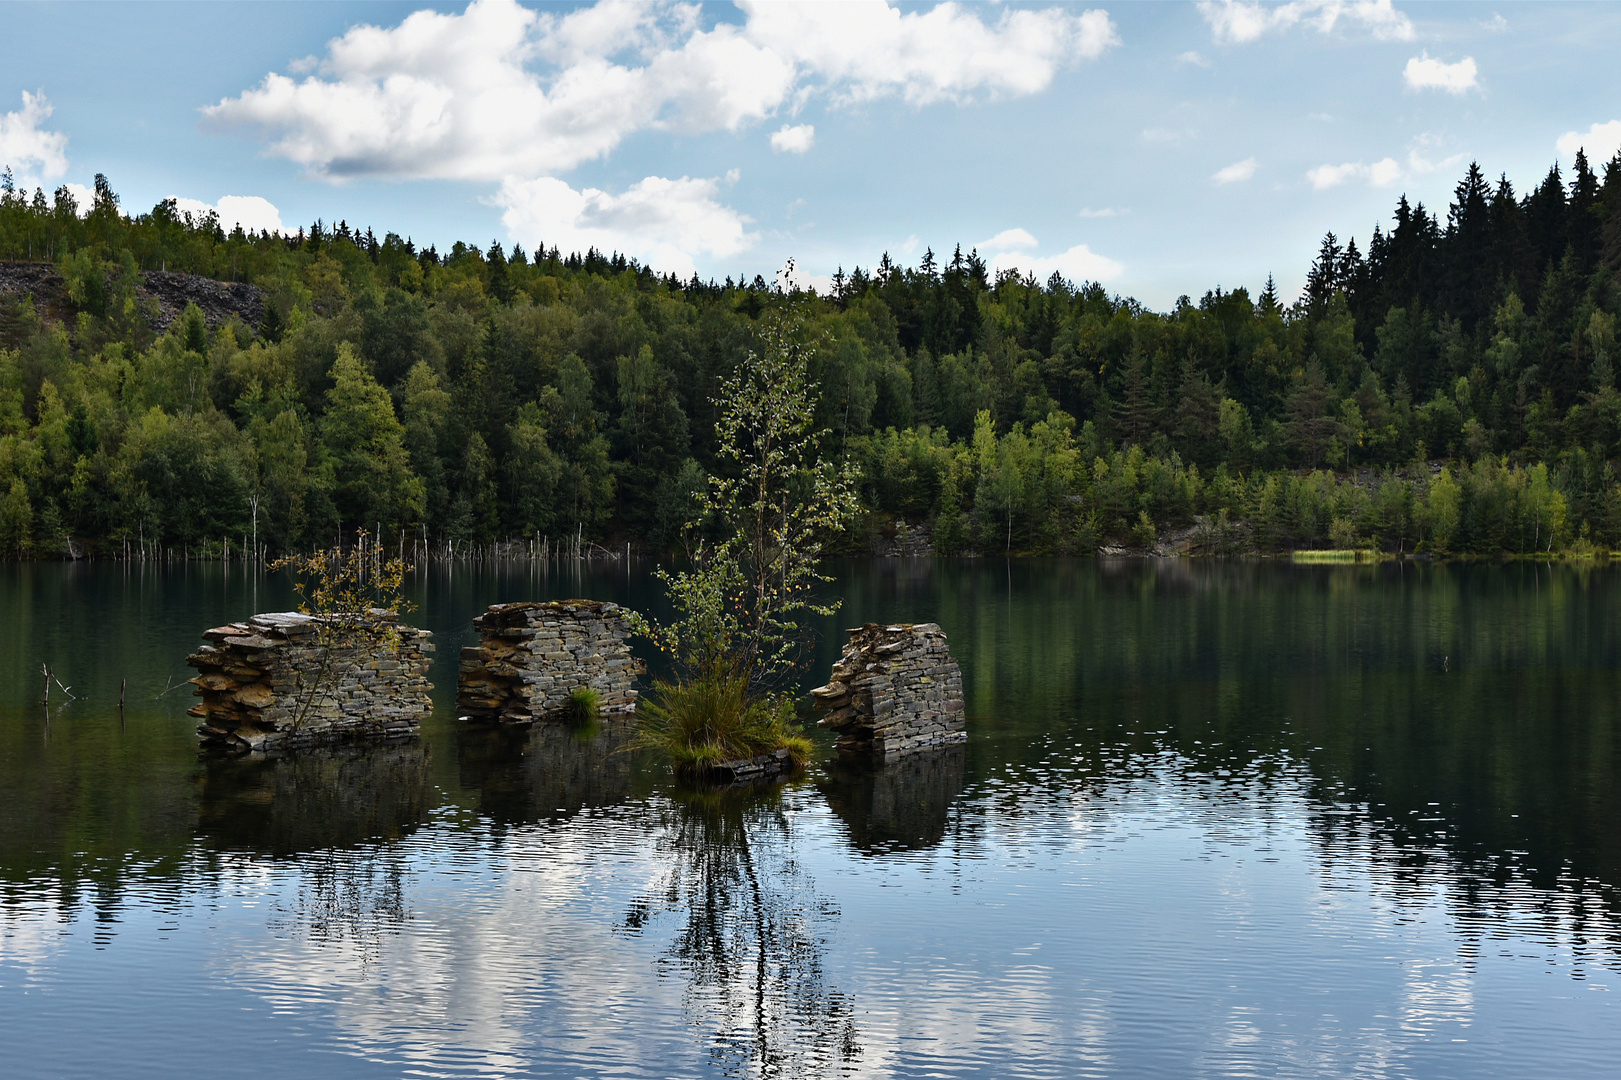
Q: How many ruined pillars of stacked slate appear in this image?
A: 3